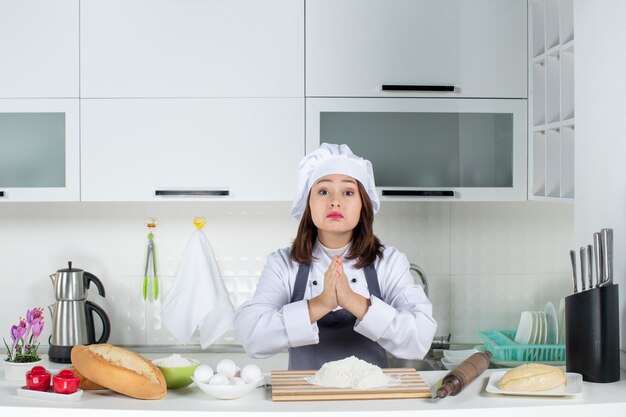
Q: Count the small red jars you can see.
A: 2